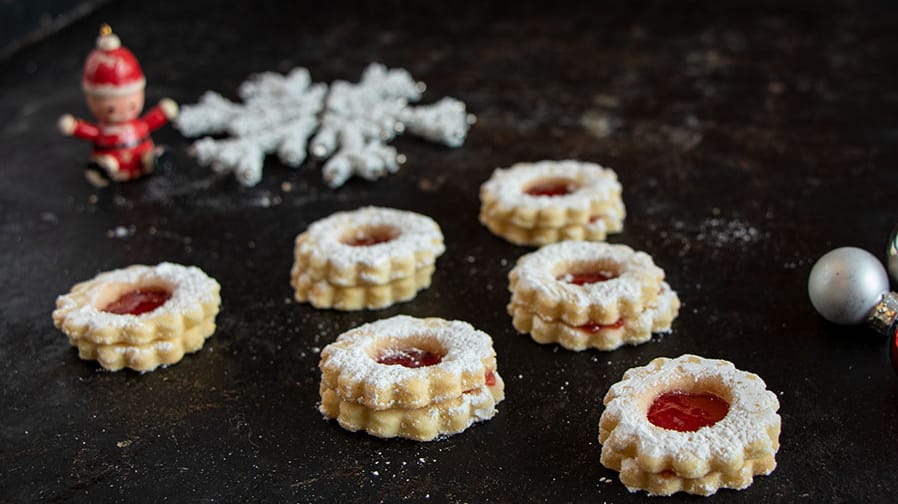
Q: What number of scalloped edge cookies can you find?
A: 6